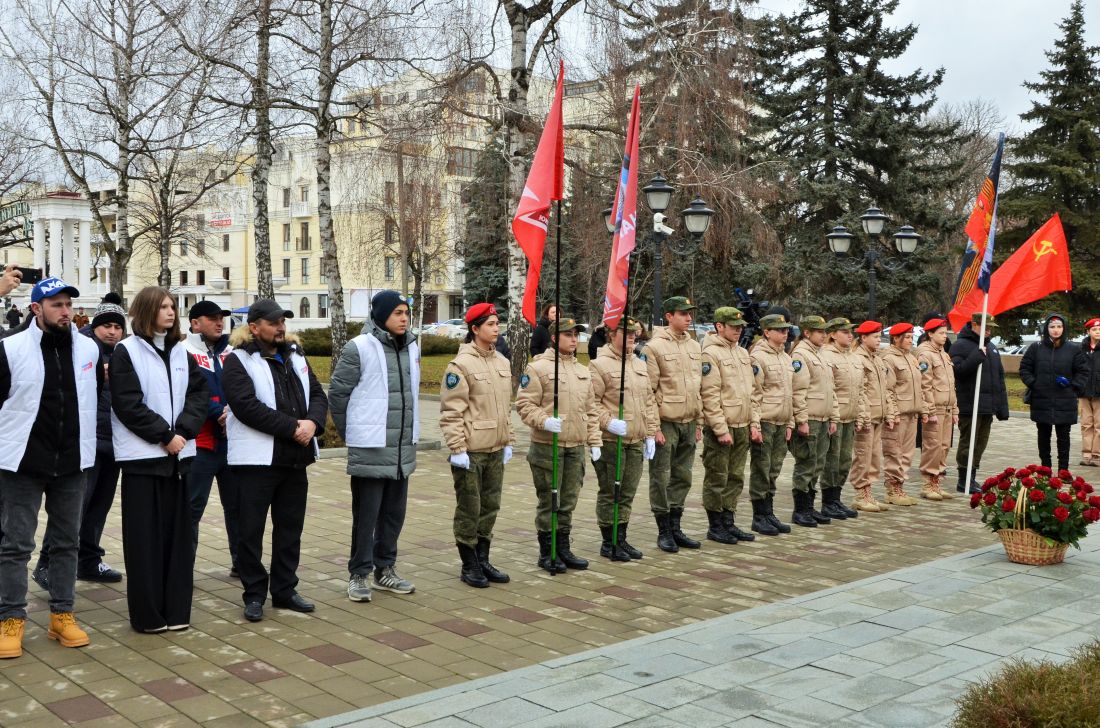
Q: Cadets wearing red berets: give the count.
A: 5